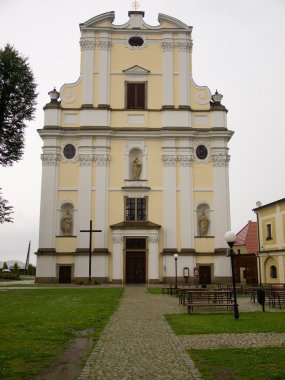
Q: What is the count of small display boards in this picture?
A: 2